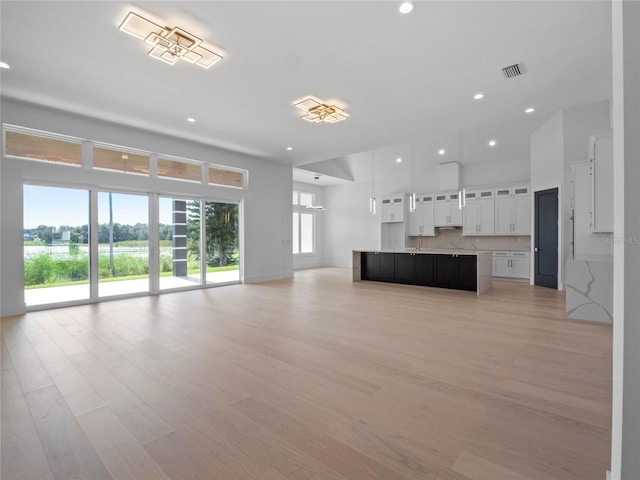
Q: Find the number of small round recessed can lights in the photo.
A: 9